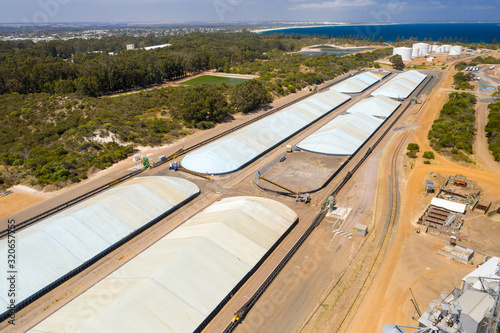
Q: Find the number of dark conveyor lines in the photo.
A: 2